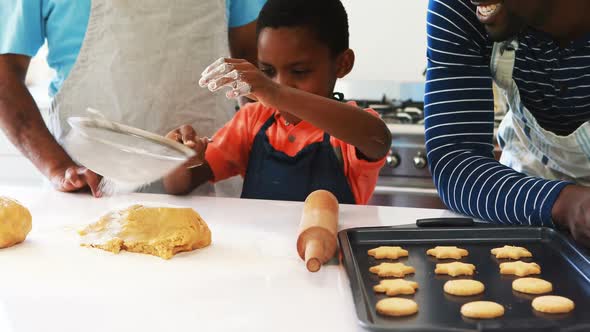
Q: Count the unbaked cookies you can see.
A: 12